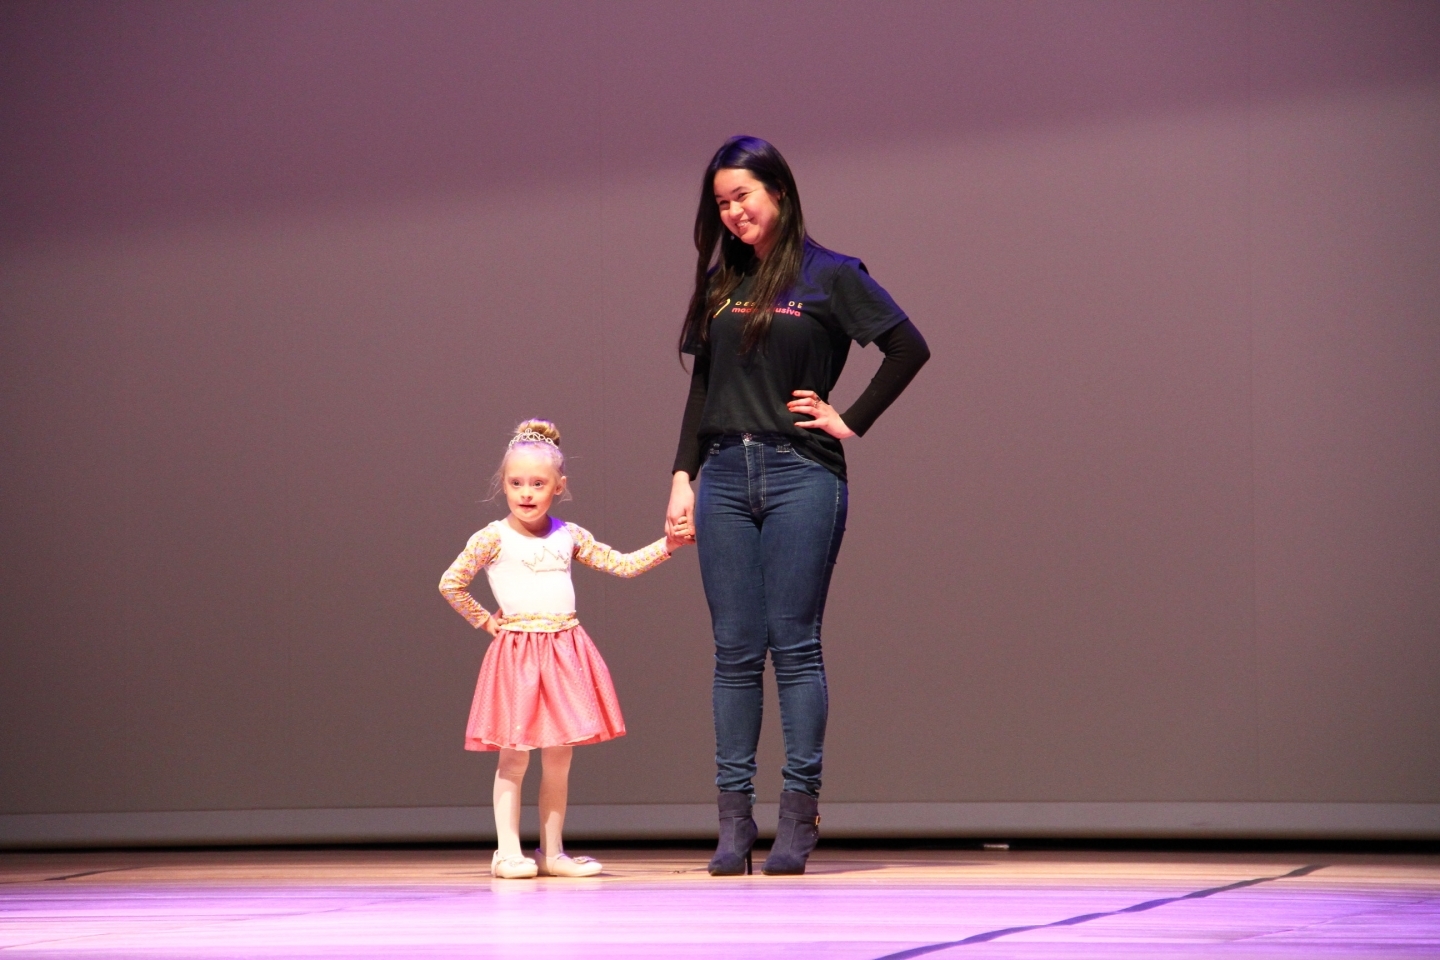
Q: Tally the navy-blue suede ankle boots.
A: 2